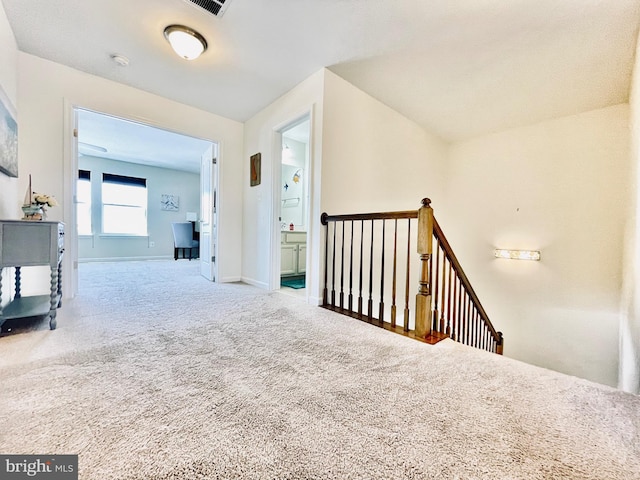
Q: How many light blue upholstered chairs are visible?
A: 1